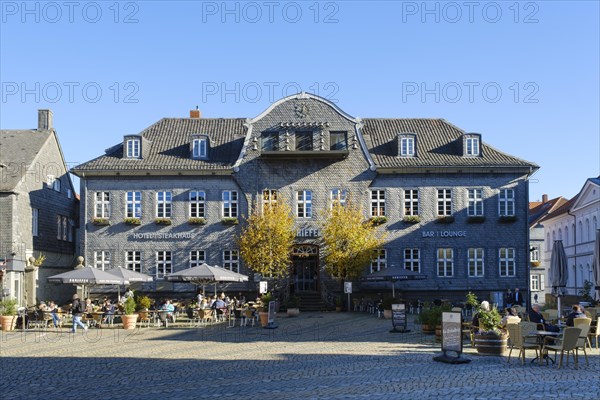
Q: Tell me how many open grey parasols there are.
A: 5